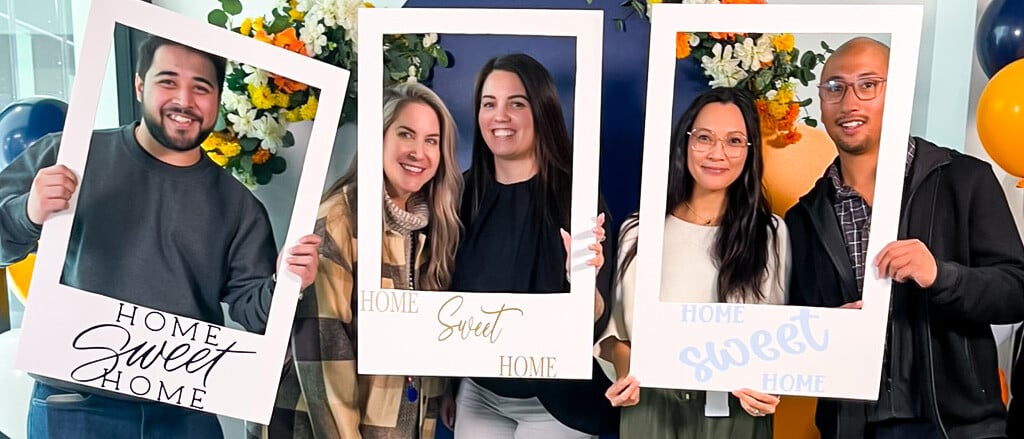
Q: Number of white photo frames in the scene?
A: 3